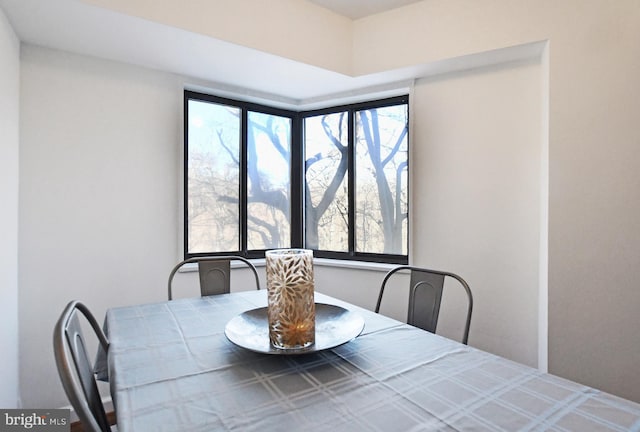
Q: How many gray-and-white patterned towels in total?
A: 0